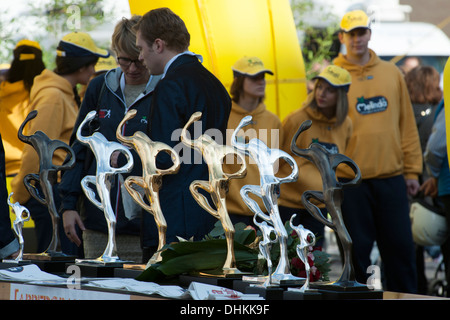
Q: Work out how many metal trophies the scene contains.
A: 9